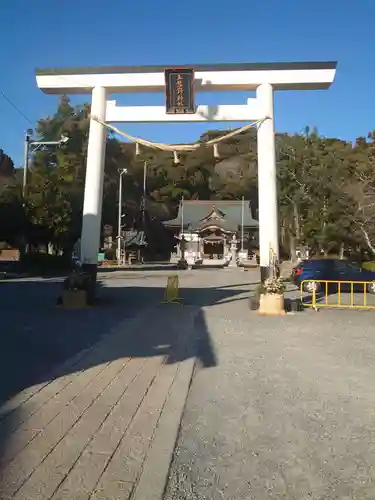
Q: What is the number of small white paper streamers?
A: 3